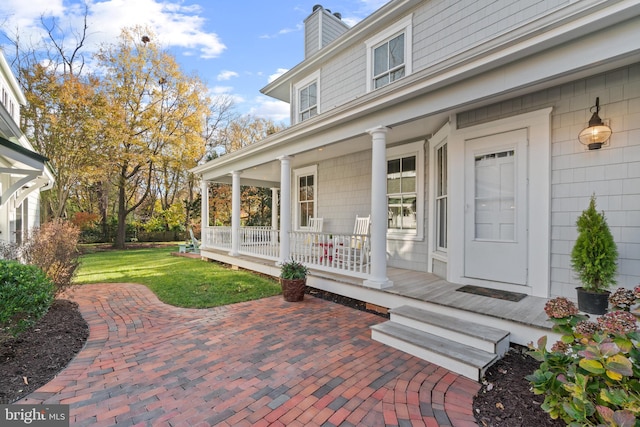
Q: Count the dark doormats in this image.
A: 1